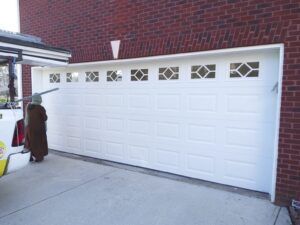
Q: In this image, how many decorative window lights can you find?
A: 8